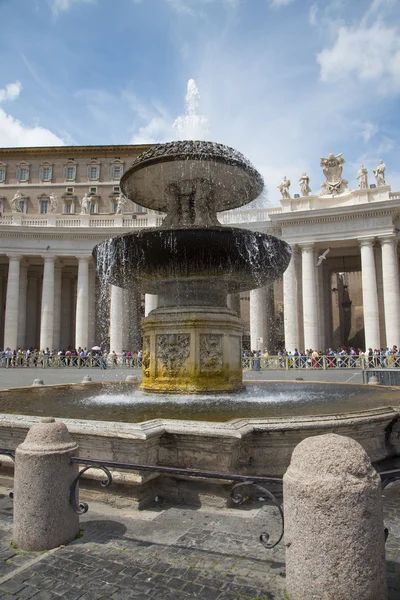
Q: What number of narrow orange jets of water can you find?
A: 0